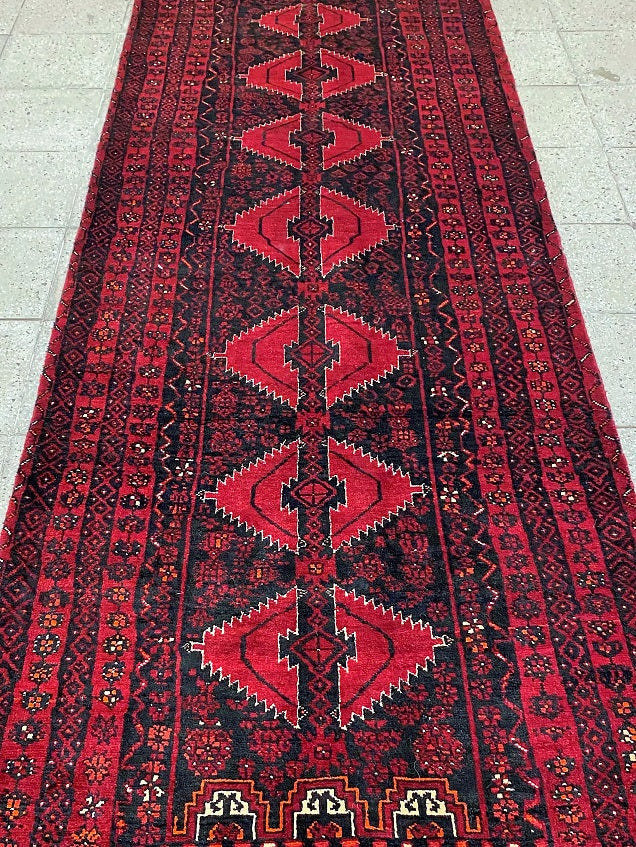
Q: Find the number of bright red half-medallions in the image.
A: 14